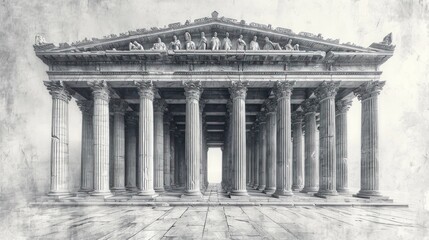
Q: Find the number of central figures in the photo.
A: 11